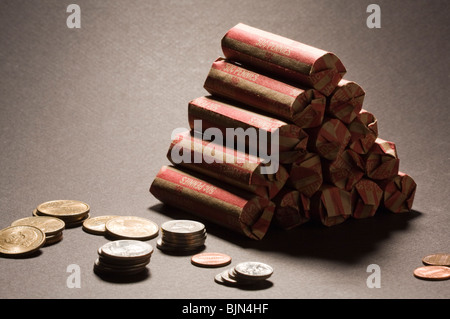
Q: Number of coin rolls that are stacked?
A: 15